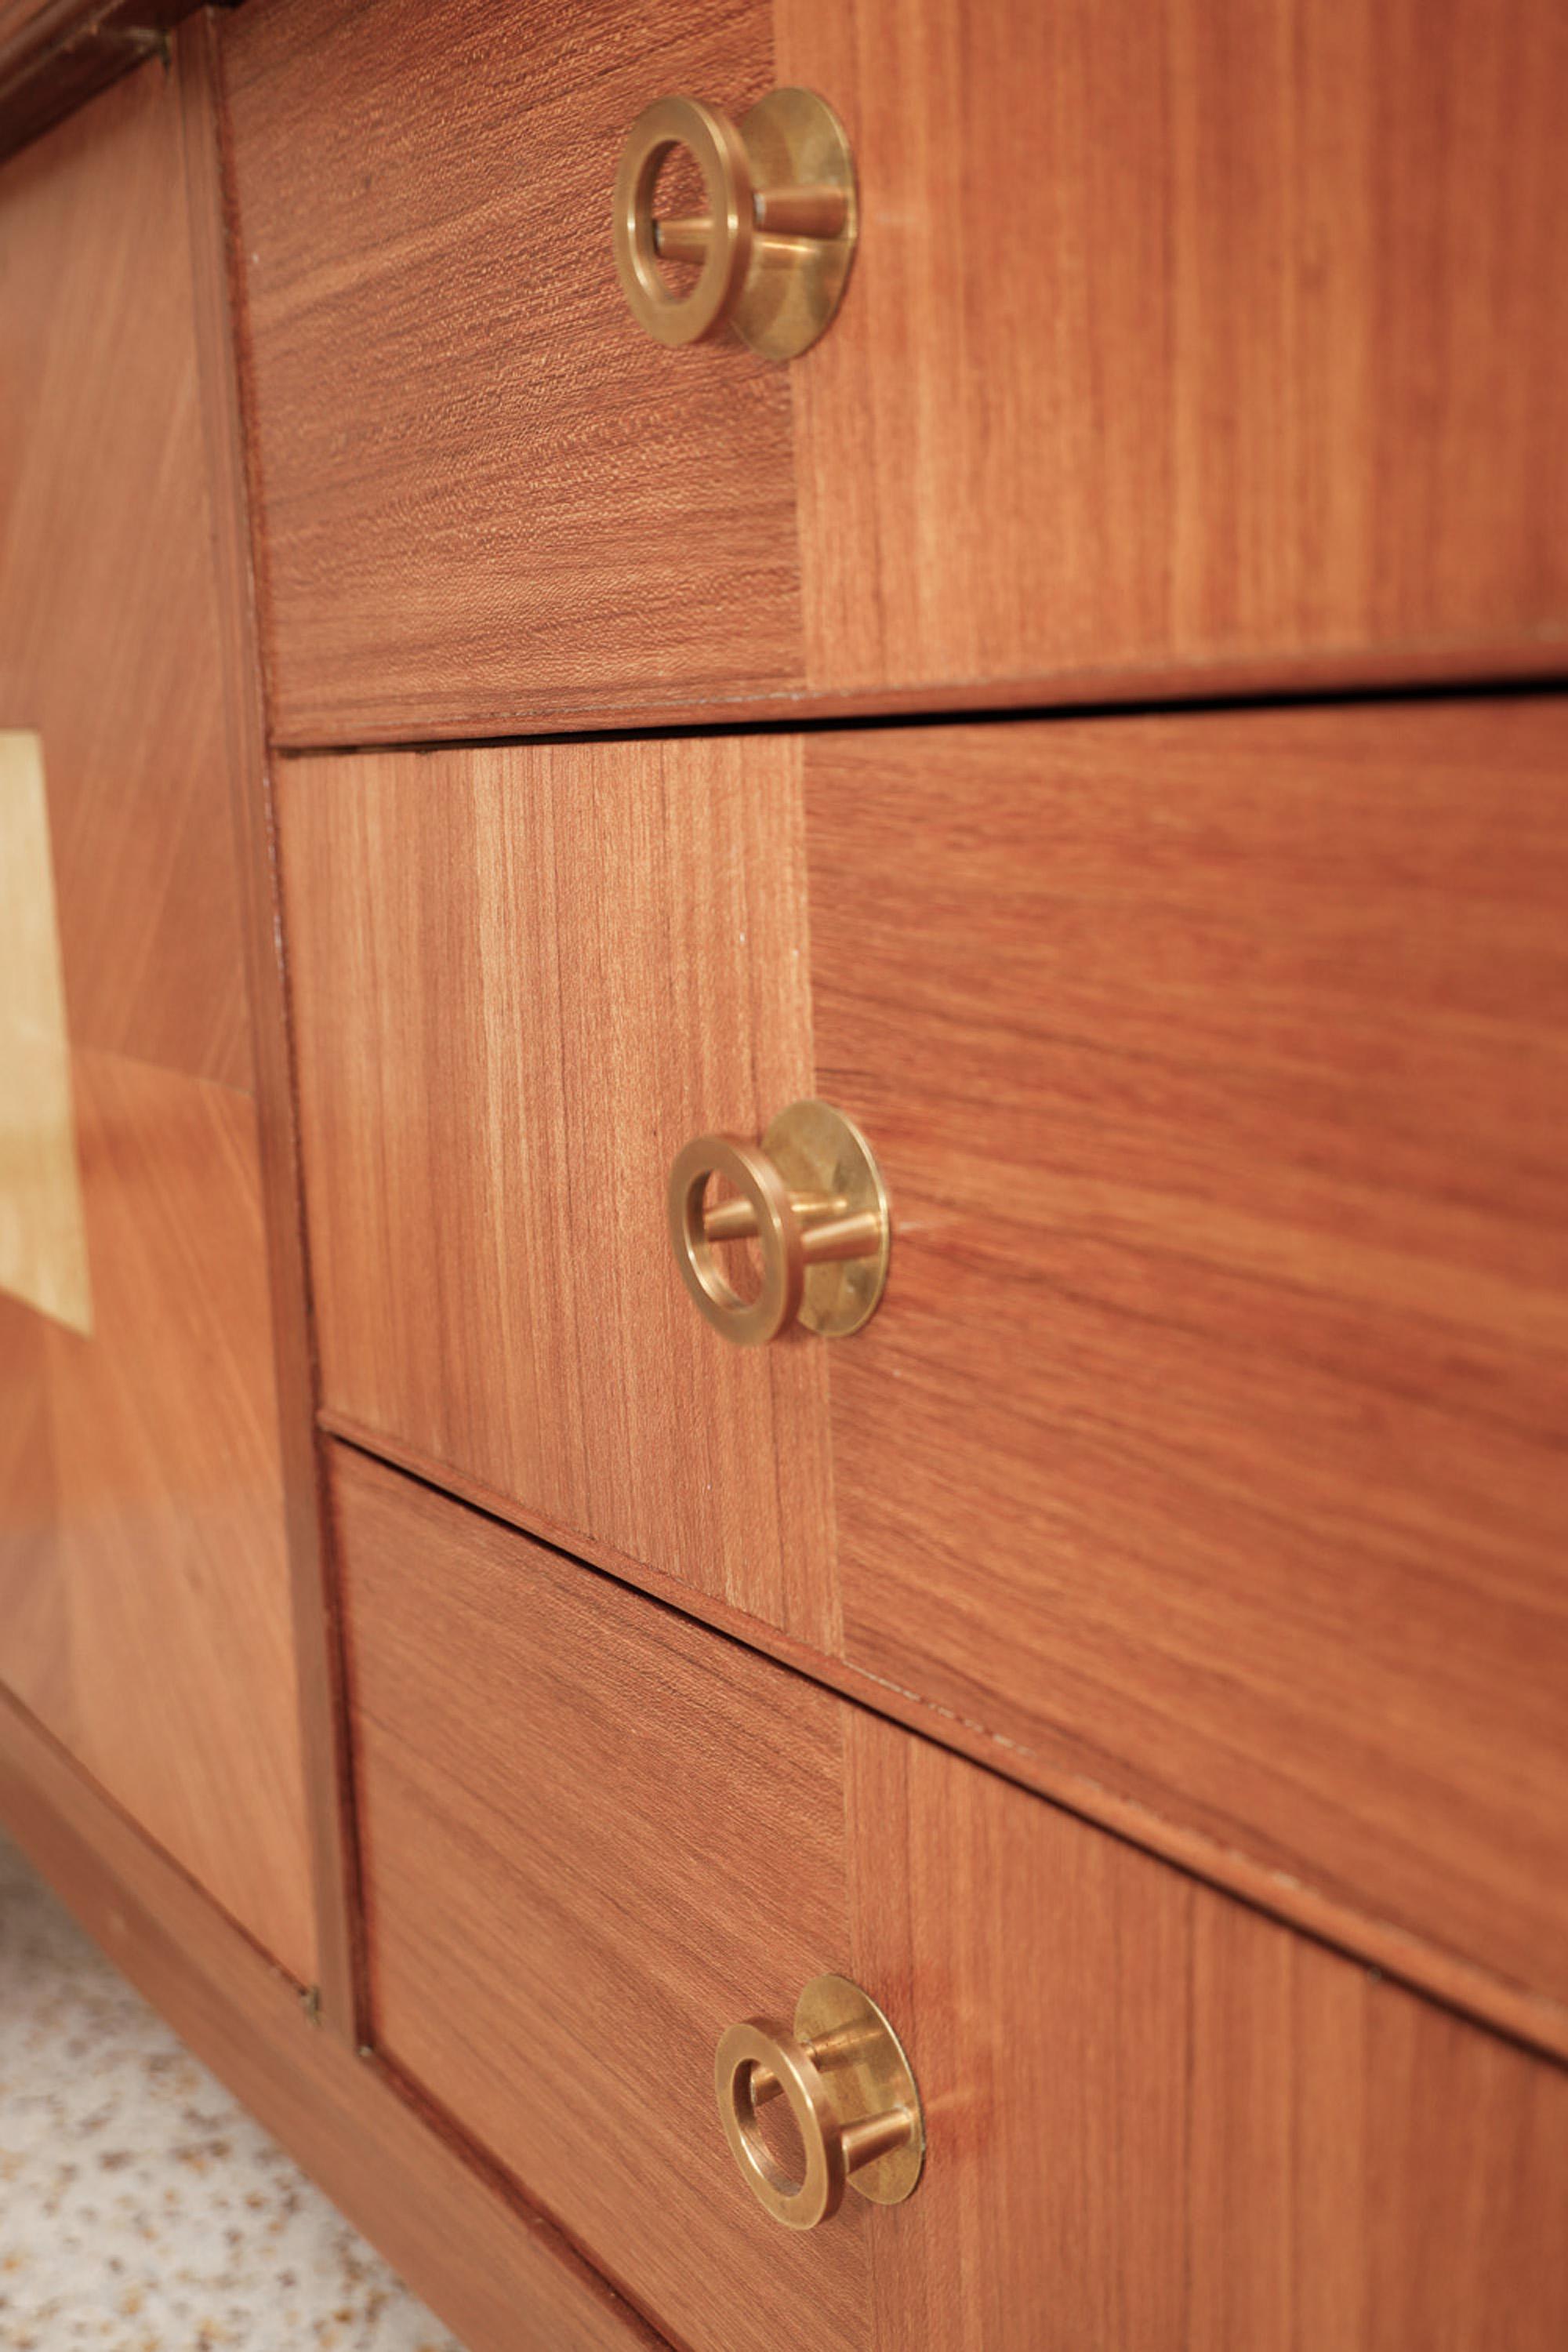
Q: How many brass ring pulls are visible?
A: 3